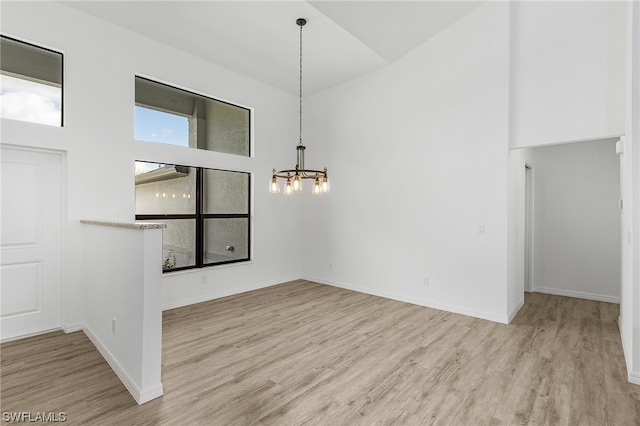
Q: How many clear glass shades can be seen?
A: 5